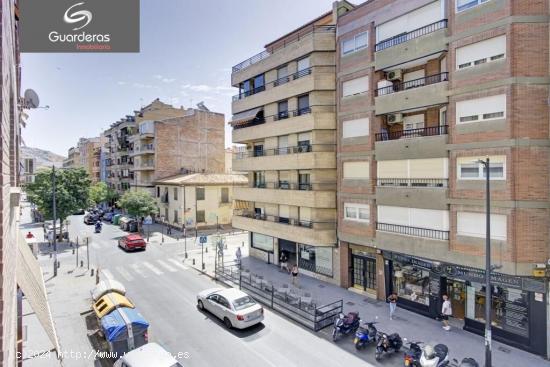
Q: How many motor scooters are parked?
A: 6